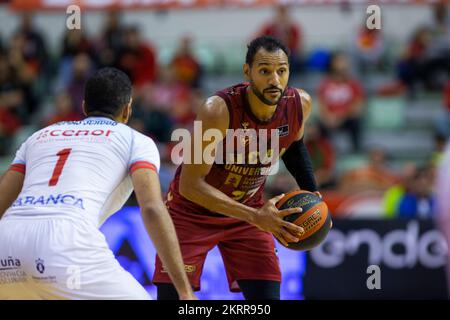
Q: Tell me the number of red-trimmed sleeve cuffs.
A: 2